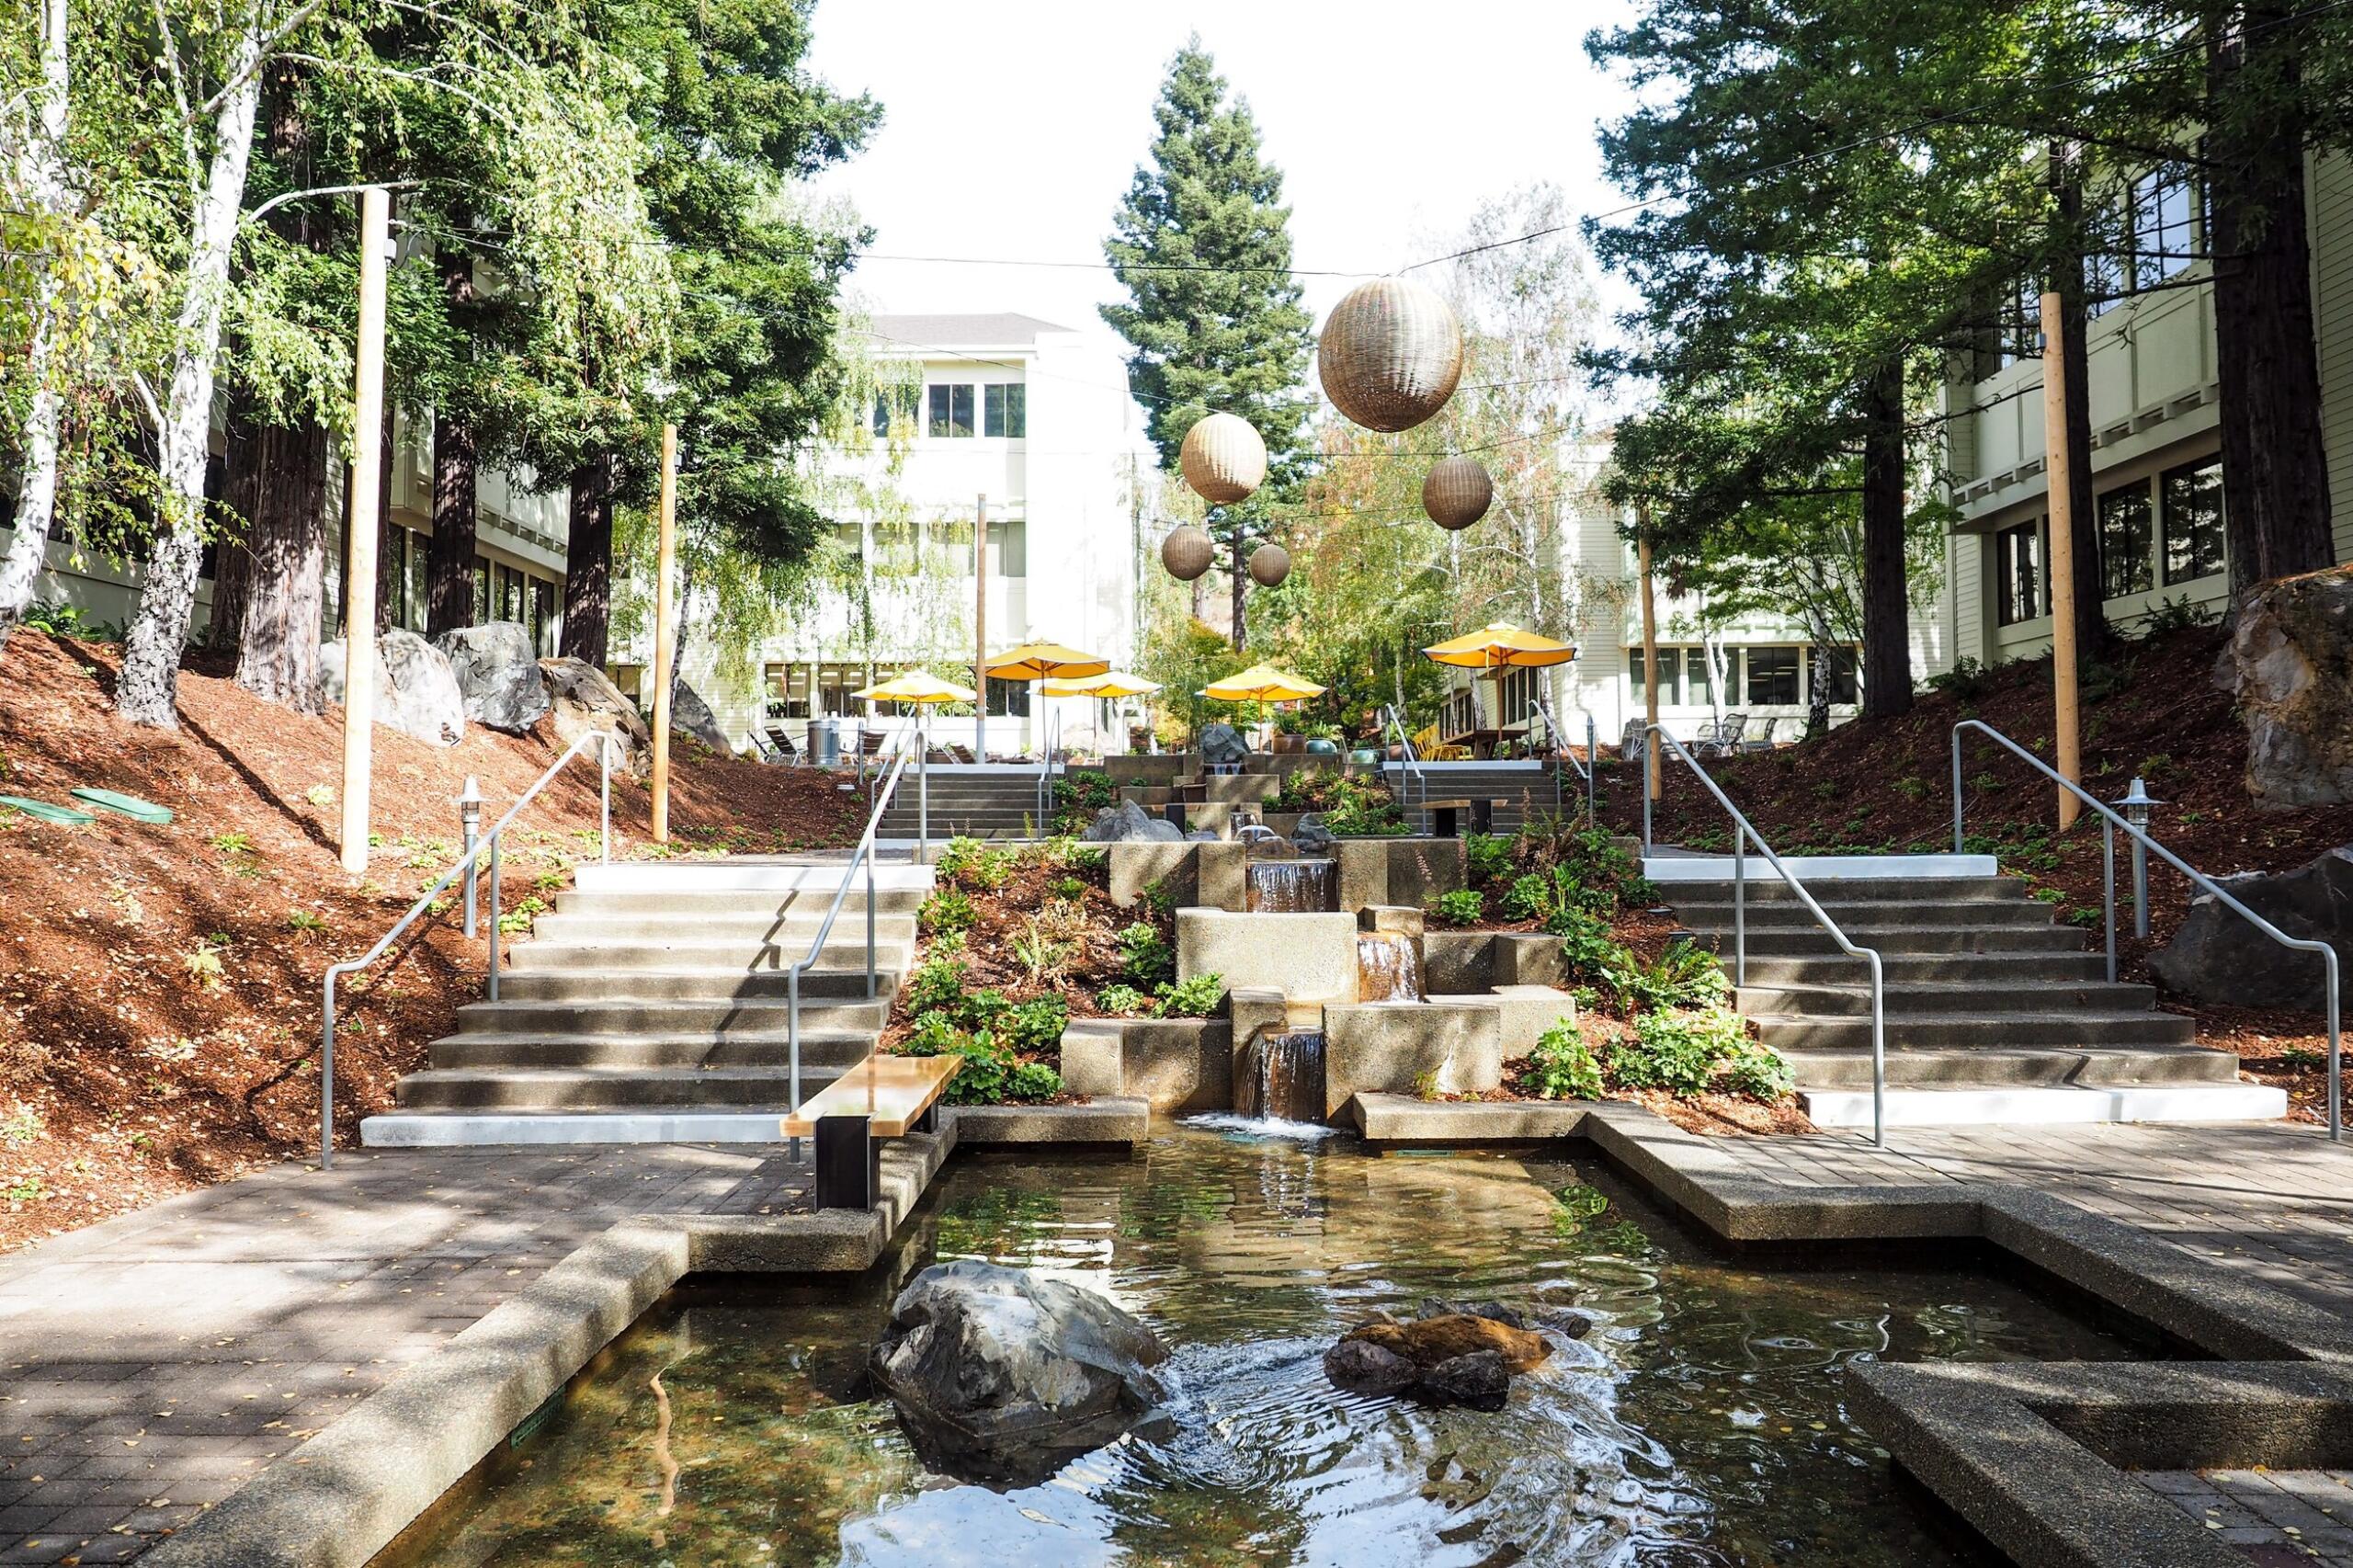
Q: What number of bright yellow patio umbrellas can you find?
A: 5